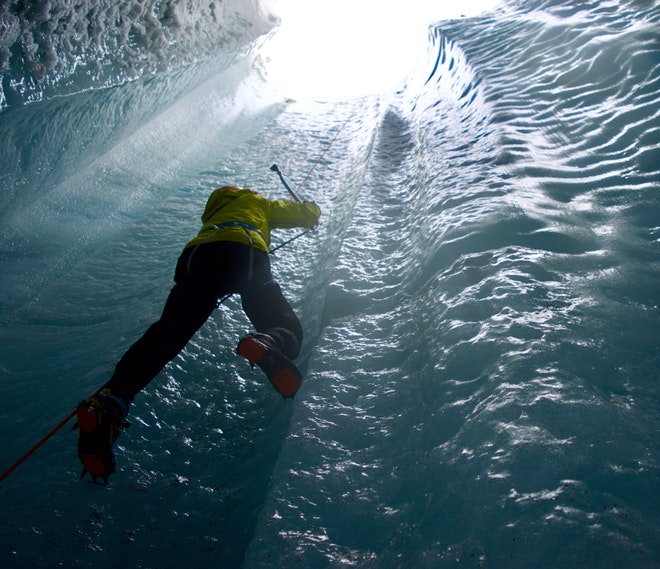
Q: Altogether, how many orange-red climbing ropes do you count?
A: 1